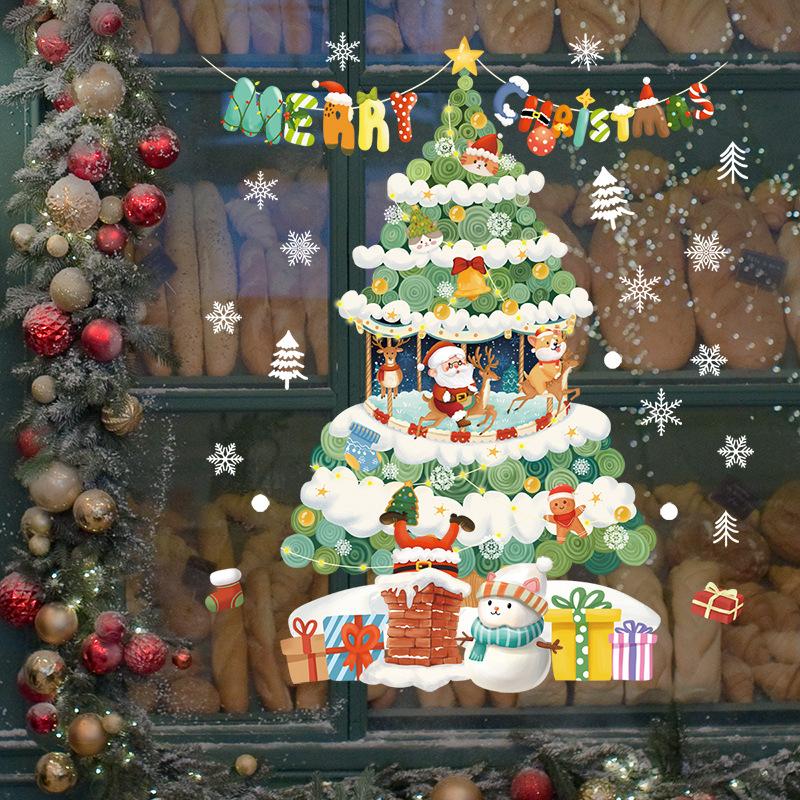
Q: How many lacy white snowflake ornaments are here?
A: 11